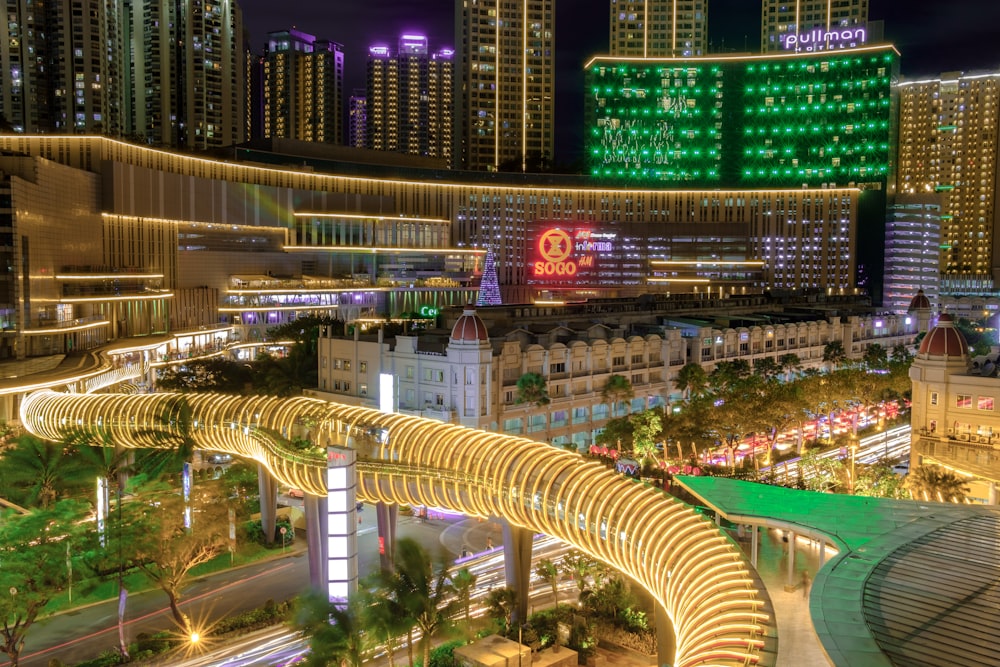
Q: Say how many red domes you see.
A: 3